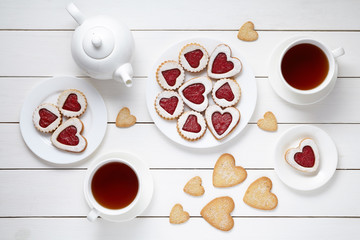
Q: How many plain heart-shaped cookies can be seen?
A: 8